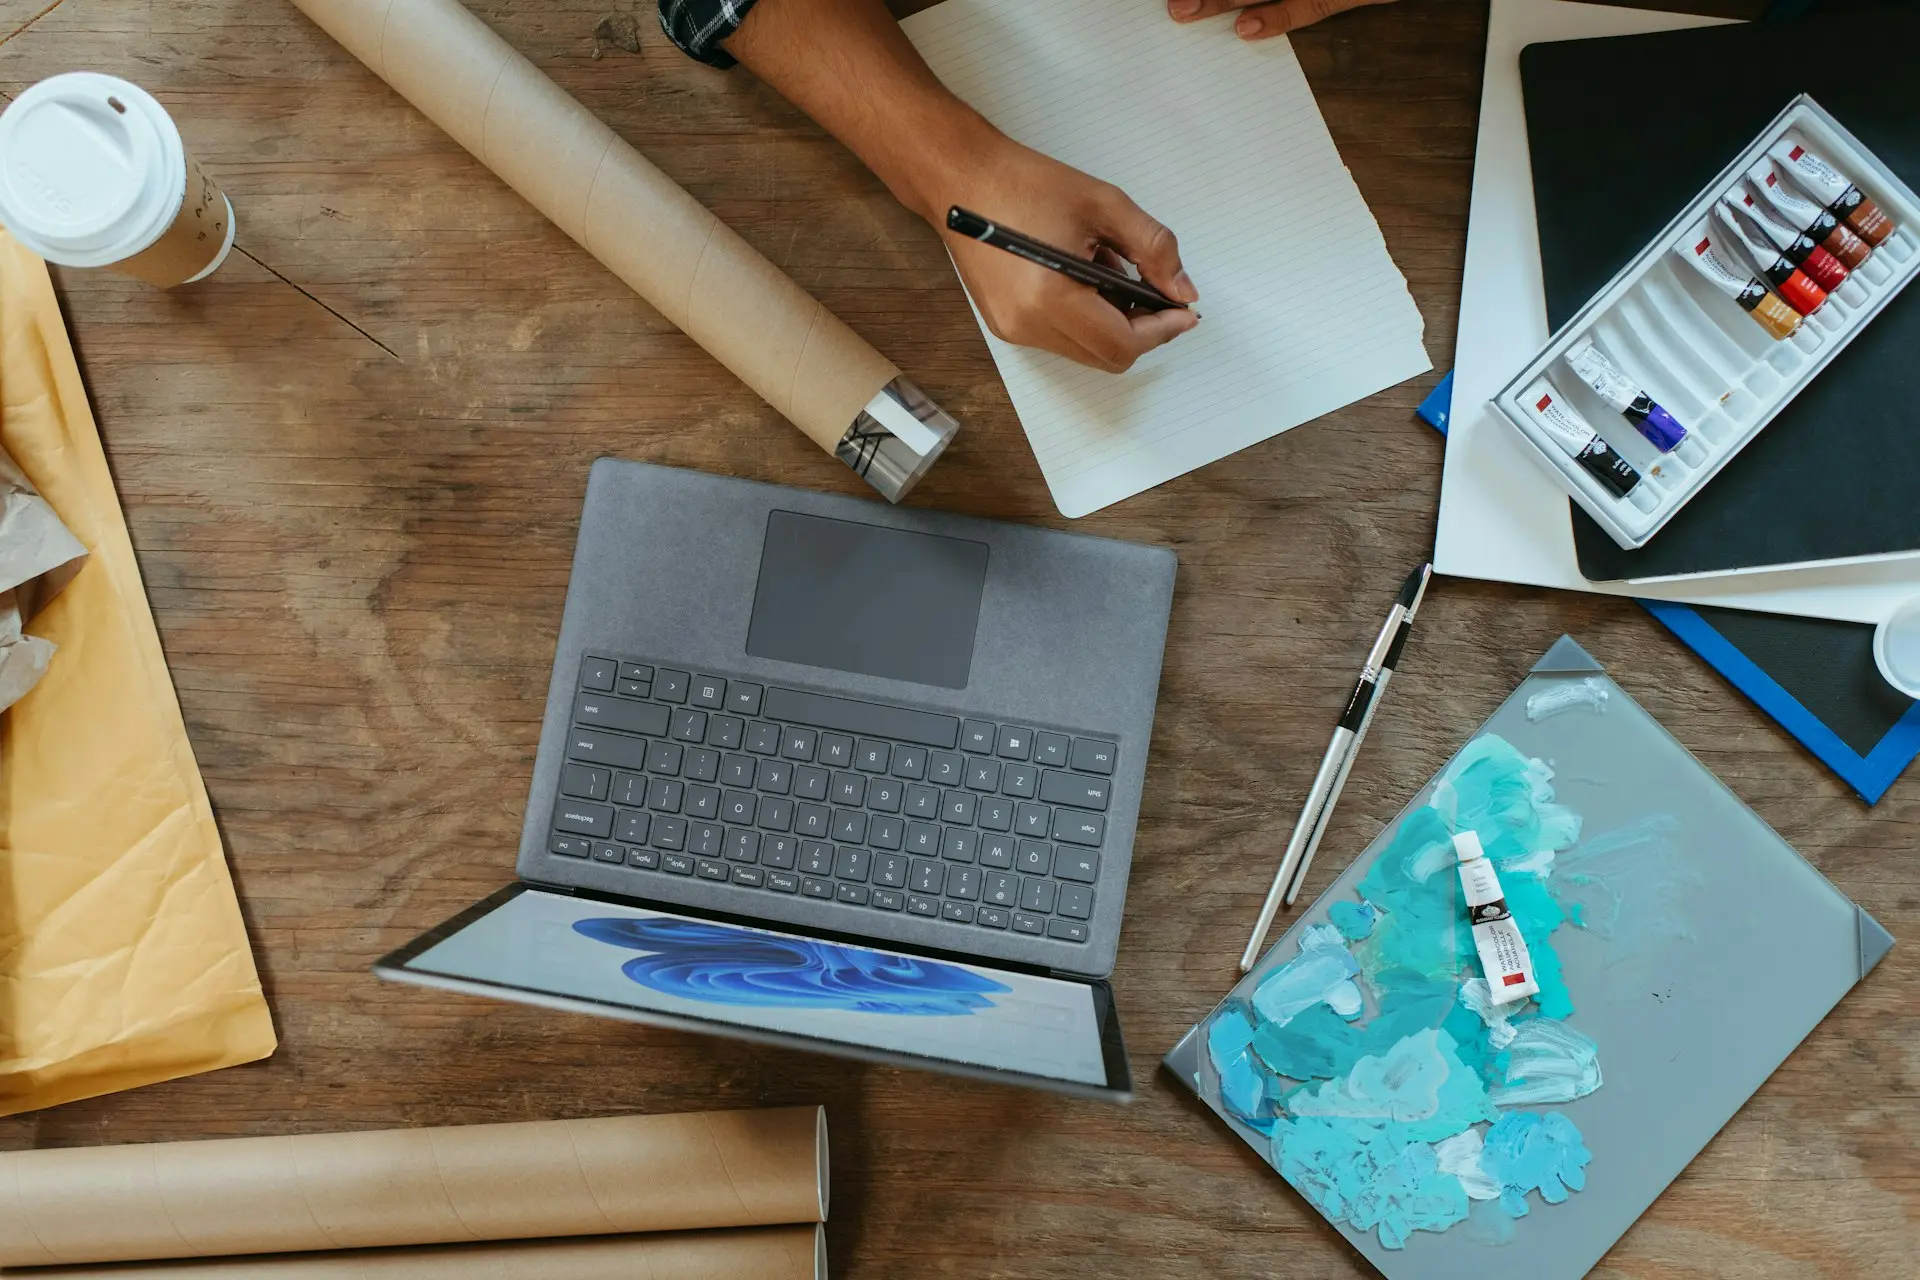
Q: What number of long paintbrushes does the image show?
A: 2